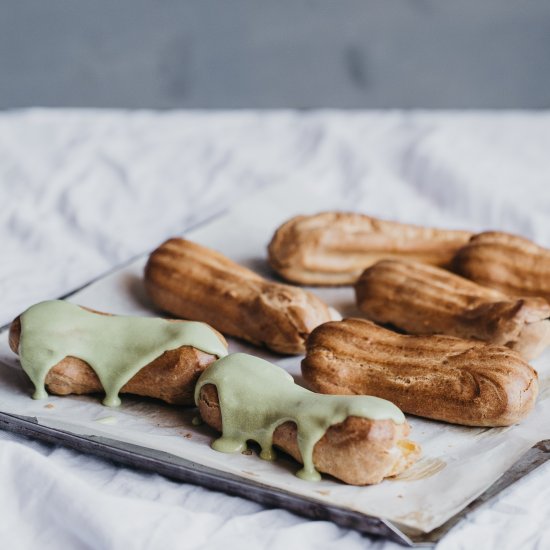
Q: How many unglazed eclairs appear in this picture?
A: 5